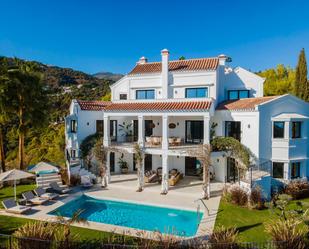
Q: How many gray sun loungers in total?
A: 4